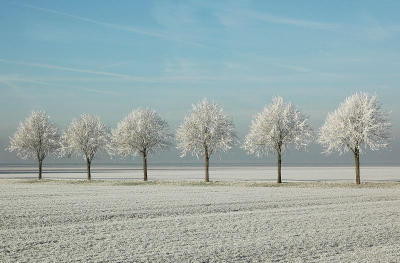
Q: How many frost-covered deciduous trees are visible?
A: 6